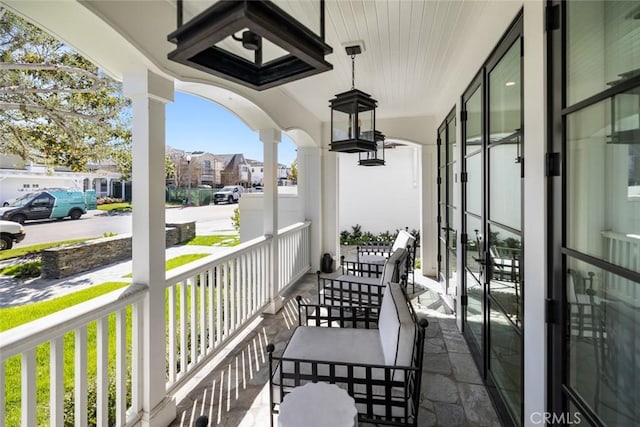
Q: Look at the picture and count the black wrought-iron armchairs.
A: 3